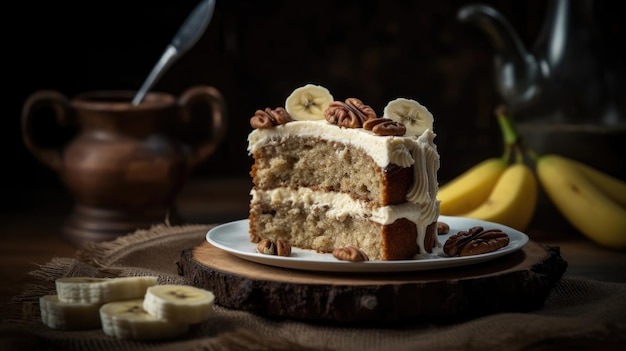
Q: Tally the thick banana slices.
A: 4